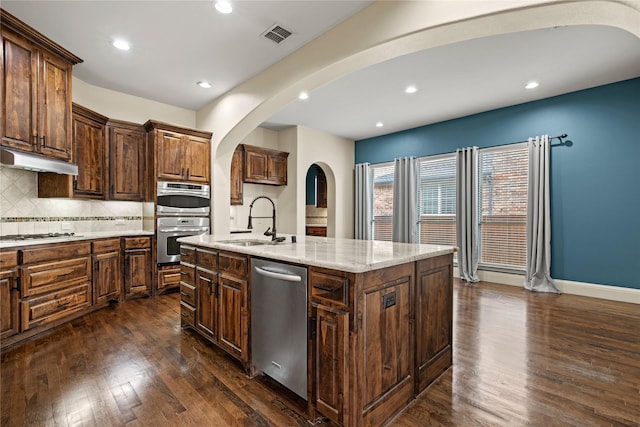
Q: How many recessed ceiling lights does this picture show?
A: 7